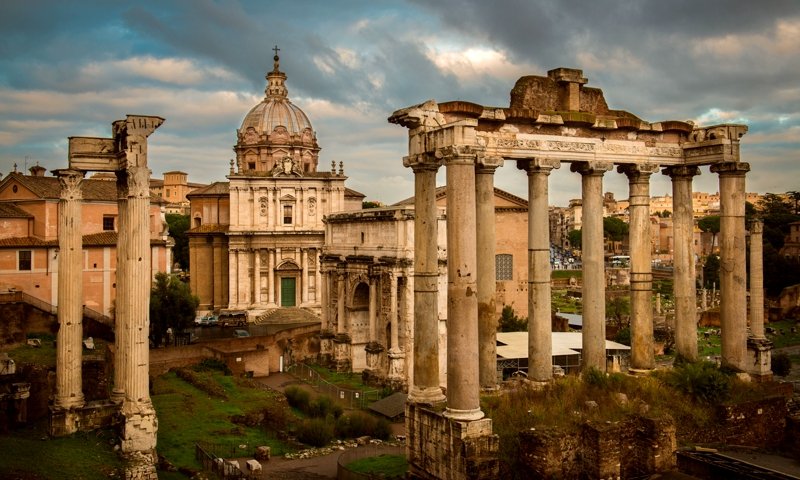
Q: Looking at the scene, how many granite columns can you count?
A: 8